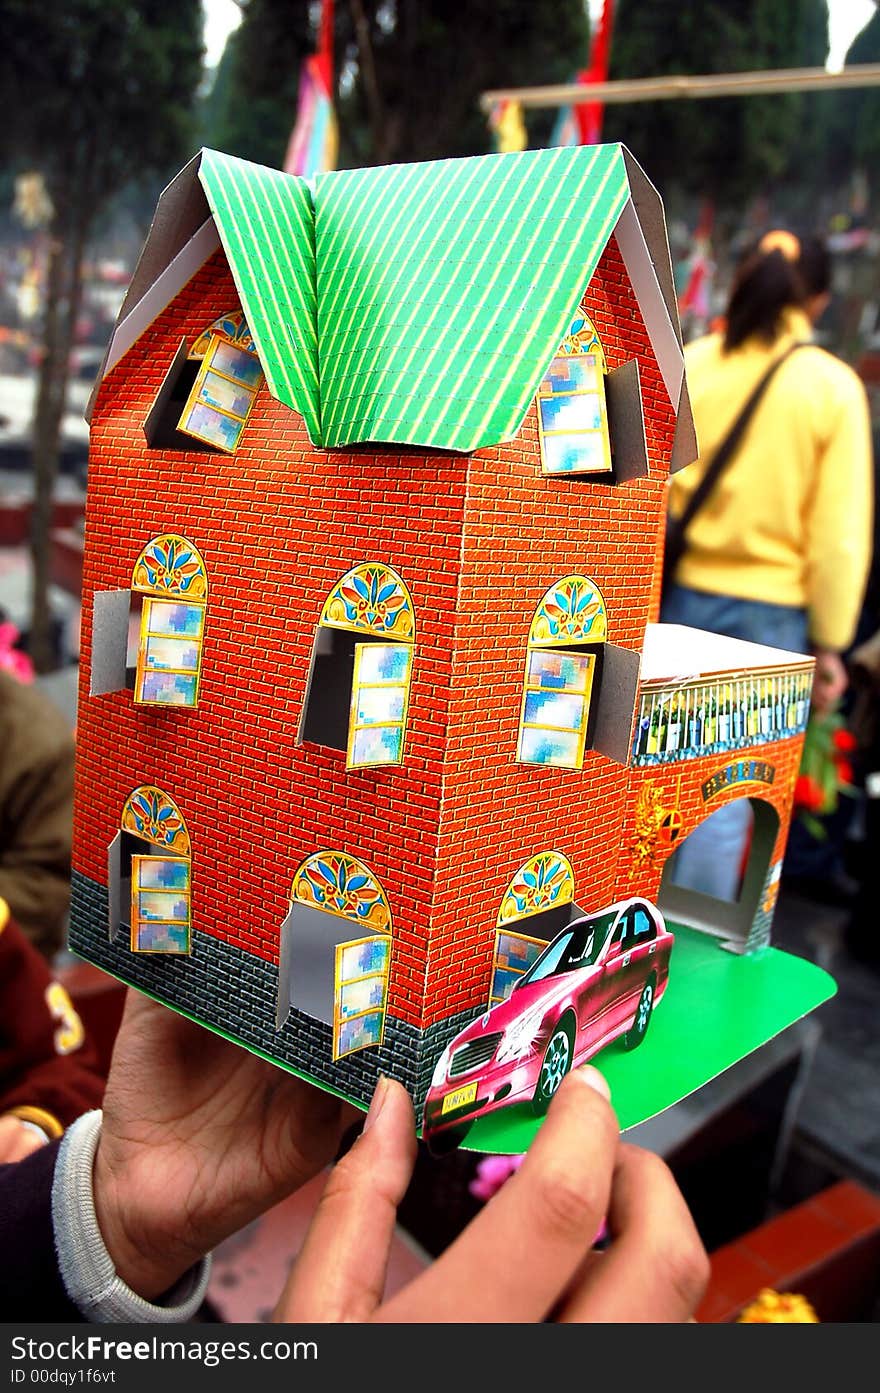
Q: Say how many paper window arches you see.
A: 8